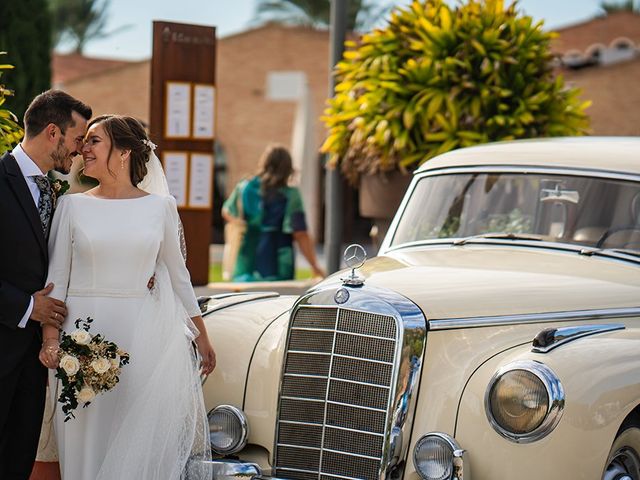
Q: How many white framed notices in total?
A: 4